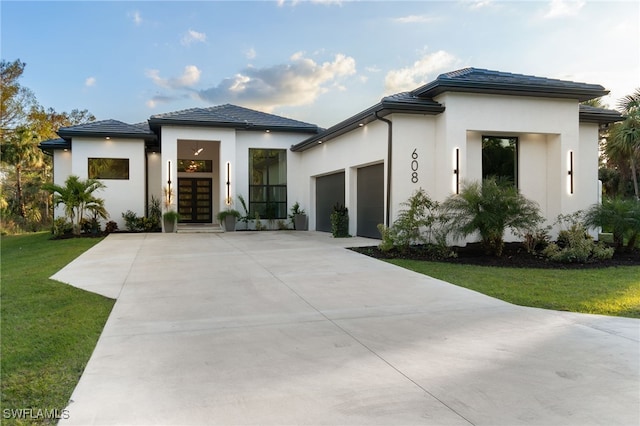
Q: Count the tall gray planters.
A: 3